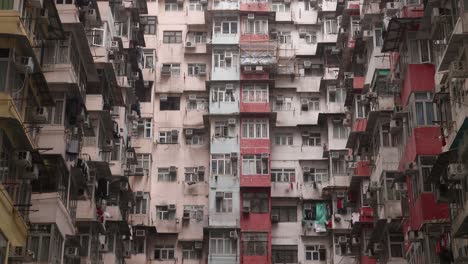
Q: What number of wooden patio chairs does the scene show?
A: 0